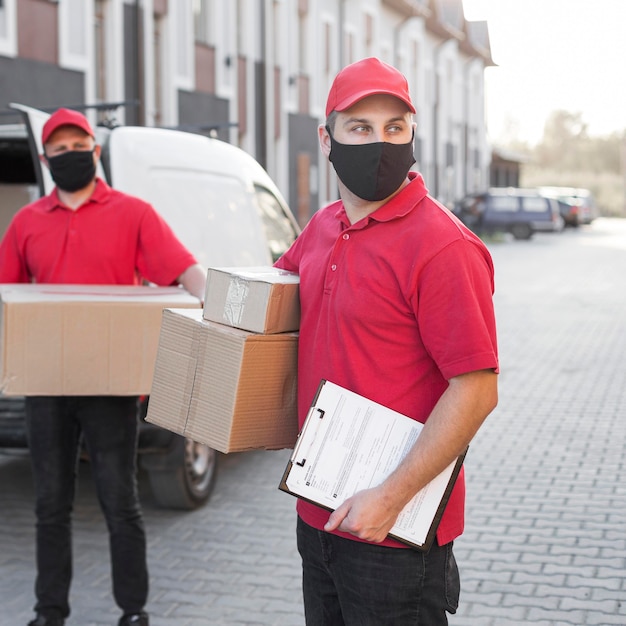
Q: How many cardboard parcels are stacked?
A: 2